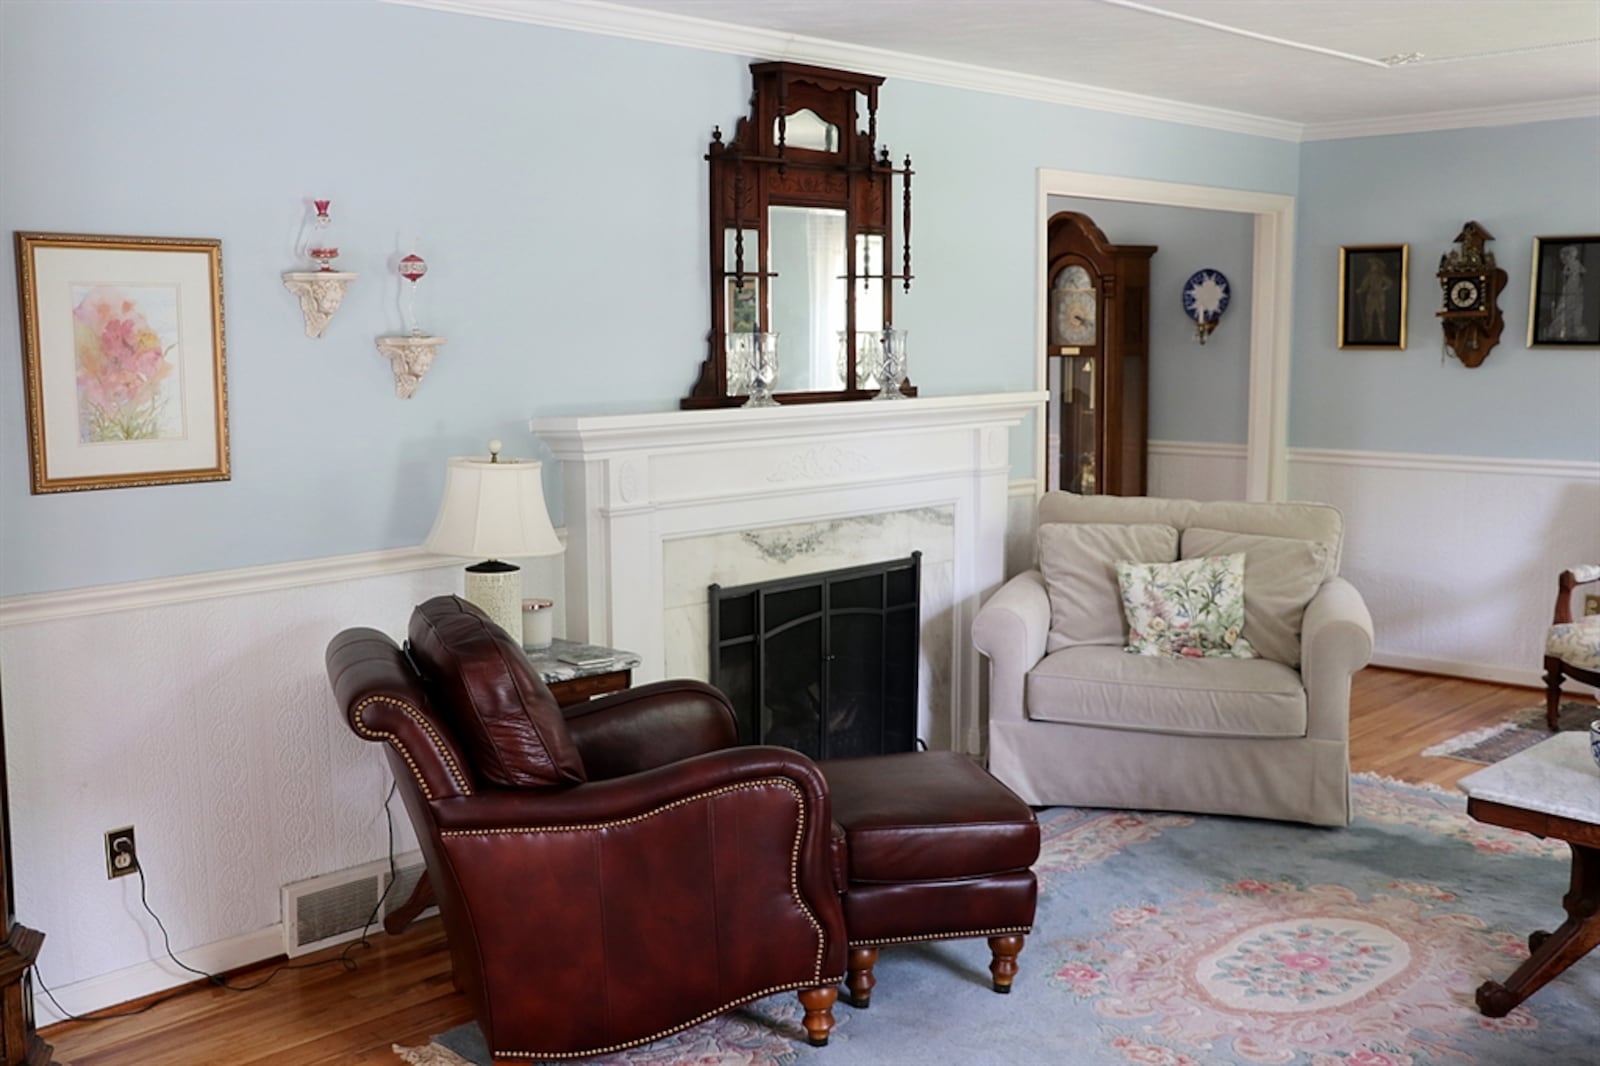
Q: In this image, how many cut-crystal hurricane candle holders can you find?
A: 2